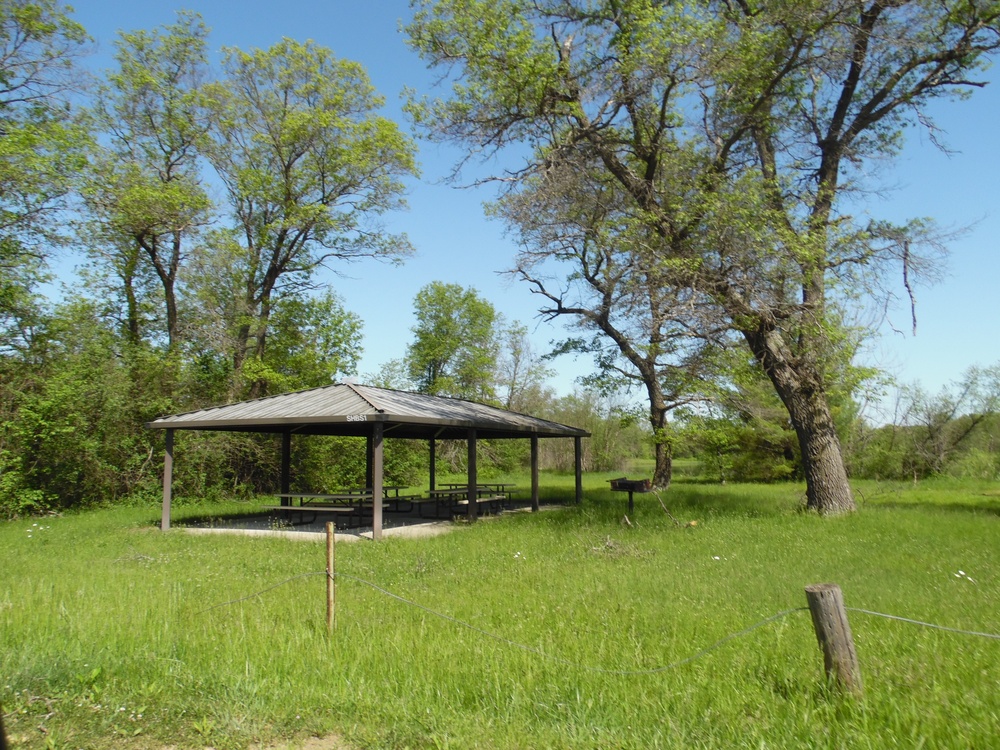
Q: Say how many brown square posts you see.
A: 8